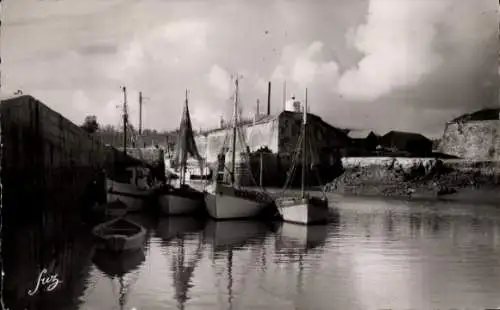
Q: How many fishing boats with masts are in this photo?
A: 4